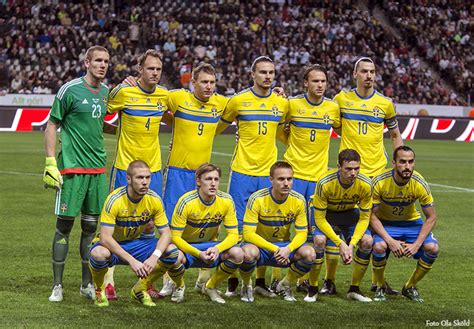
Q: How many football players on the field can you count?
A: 11